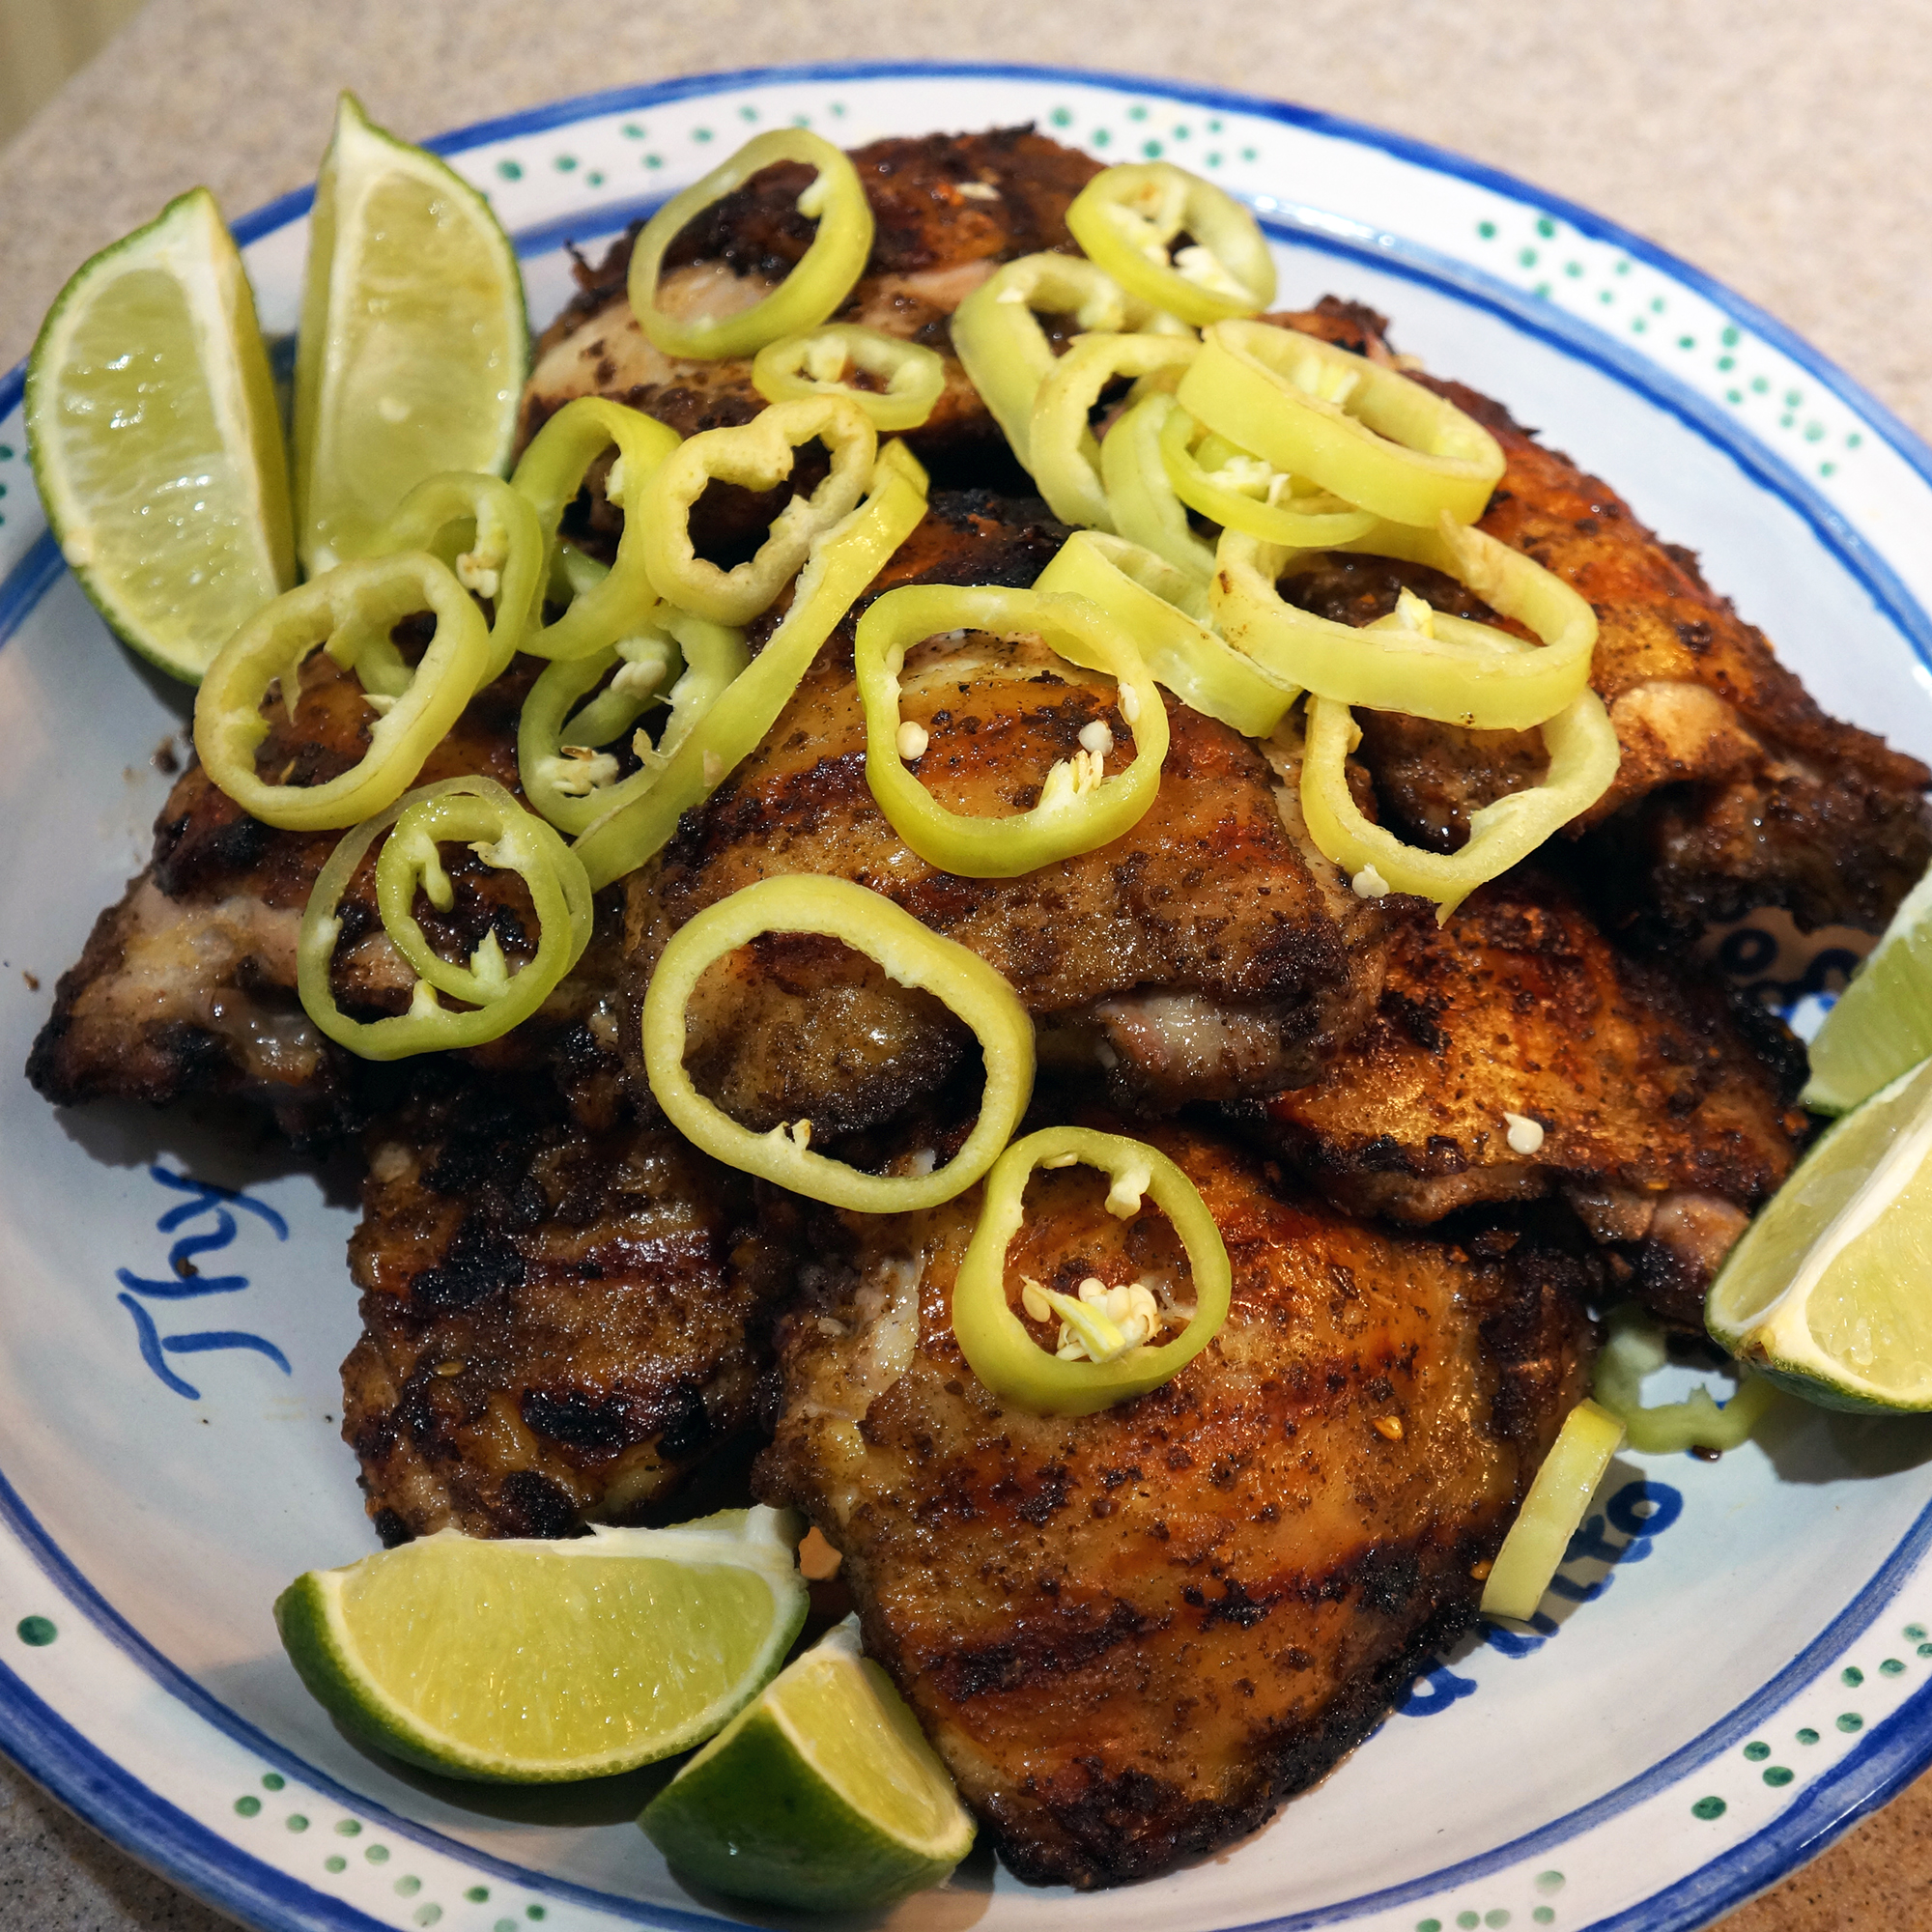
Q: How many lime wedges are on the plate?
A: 6